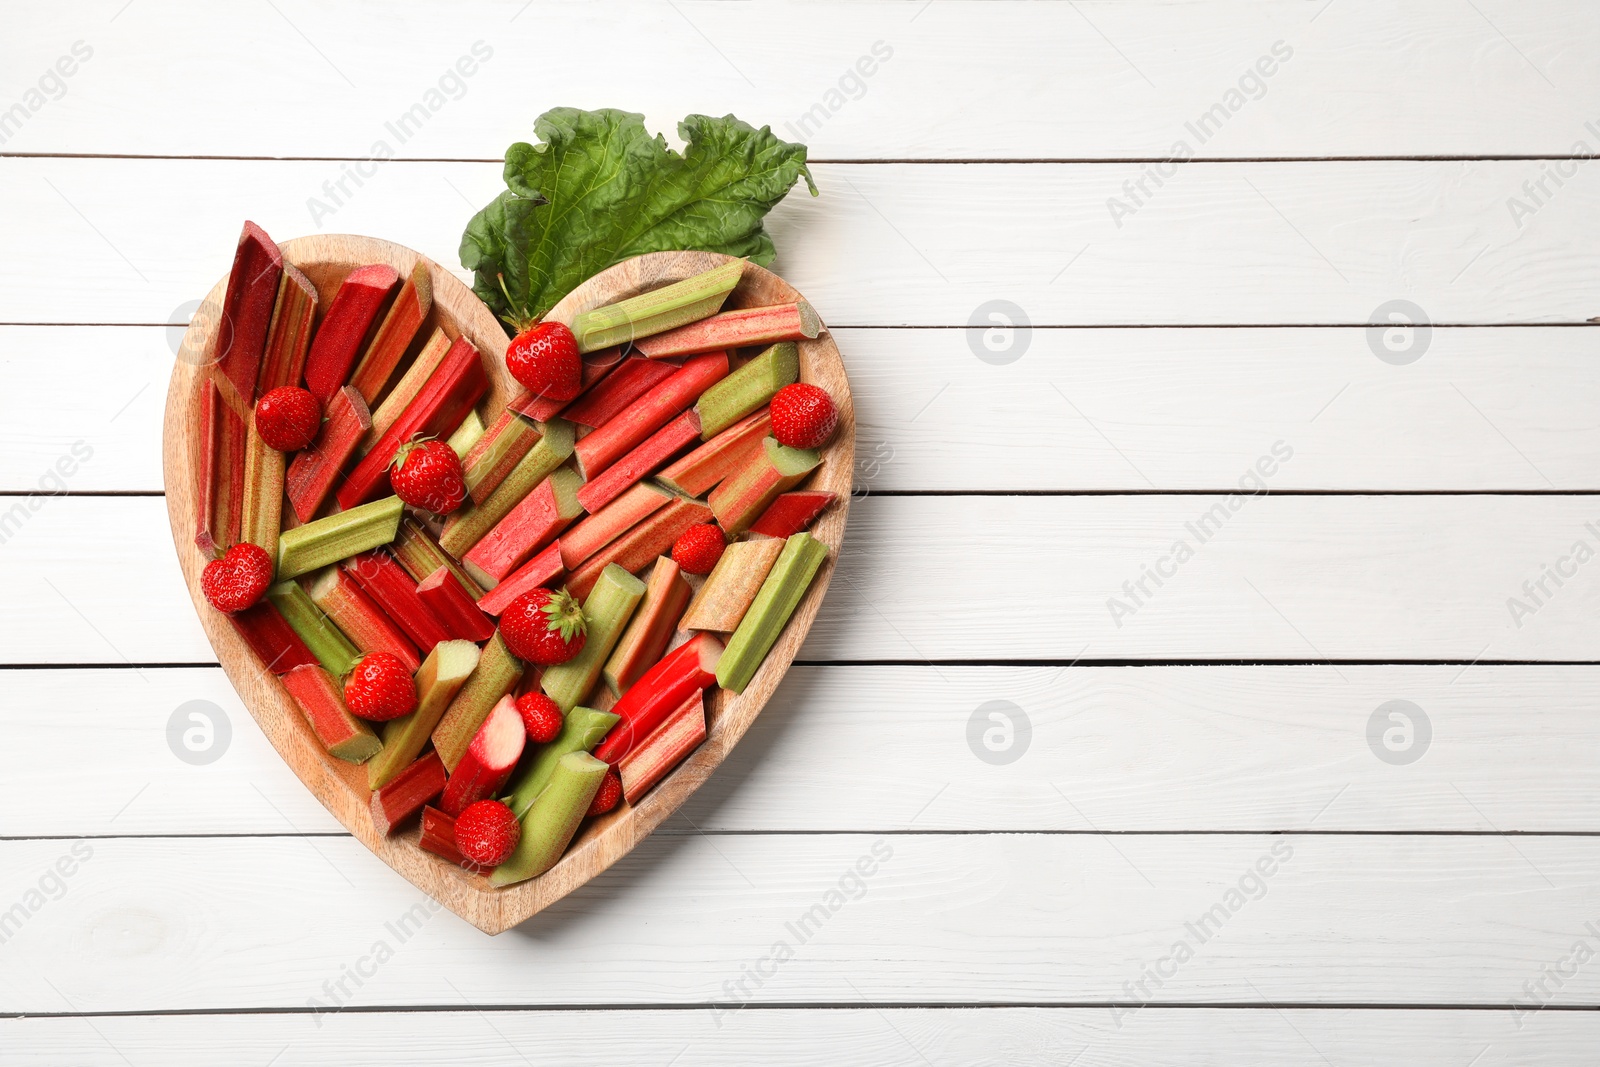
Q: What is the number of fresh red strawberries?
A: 11